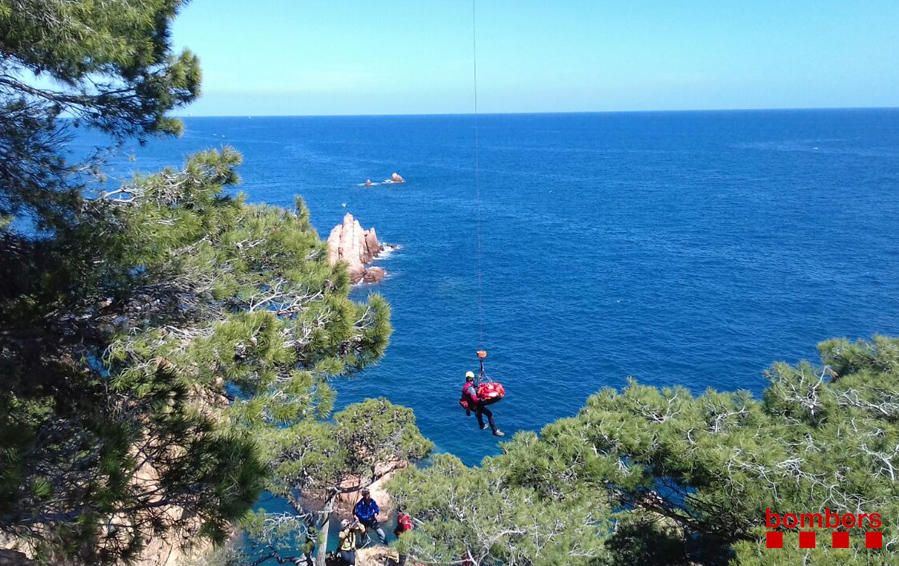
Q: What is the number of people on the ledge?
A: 3